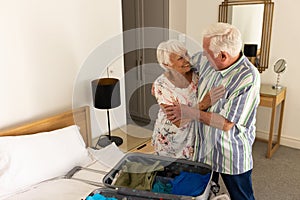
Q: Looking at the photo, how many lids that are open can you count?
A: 1